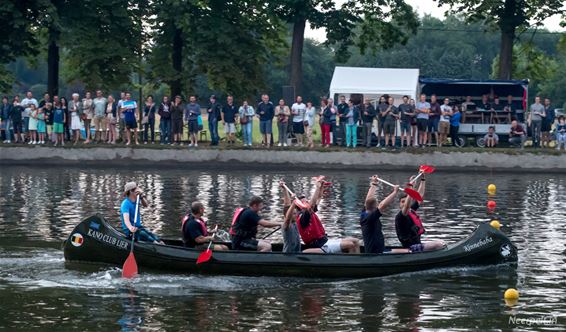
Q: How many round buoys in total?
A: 4